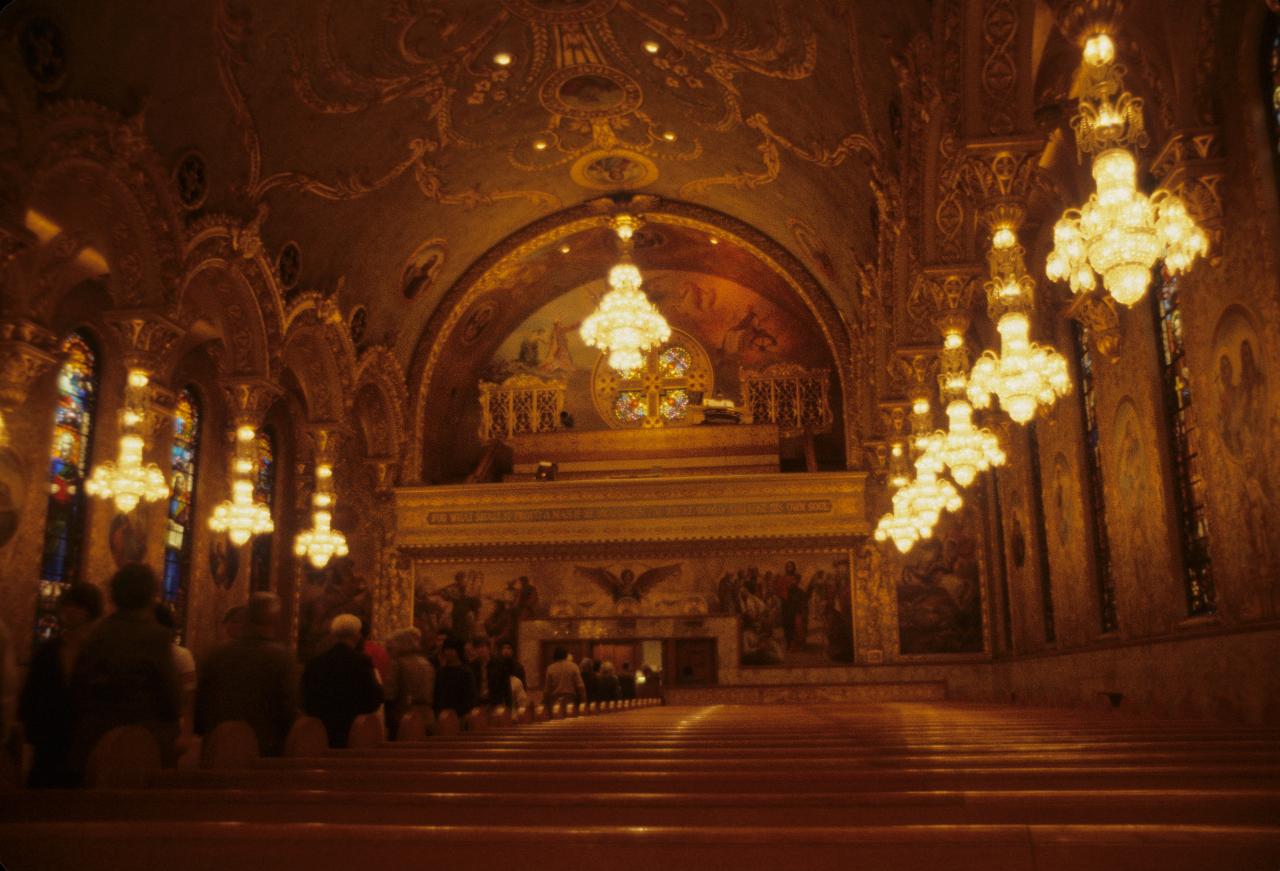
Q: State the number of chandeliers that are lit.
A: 9